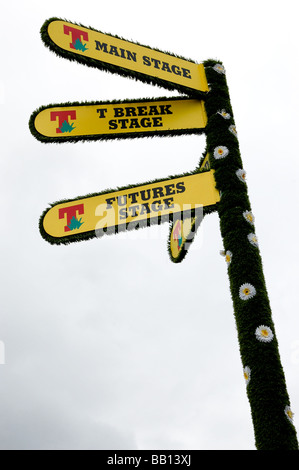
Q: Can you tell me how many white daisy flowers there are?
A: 12